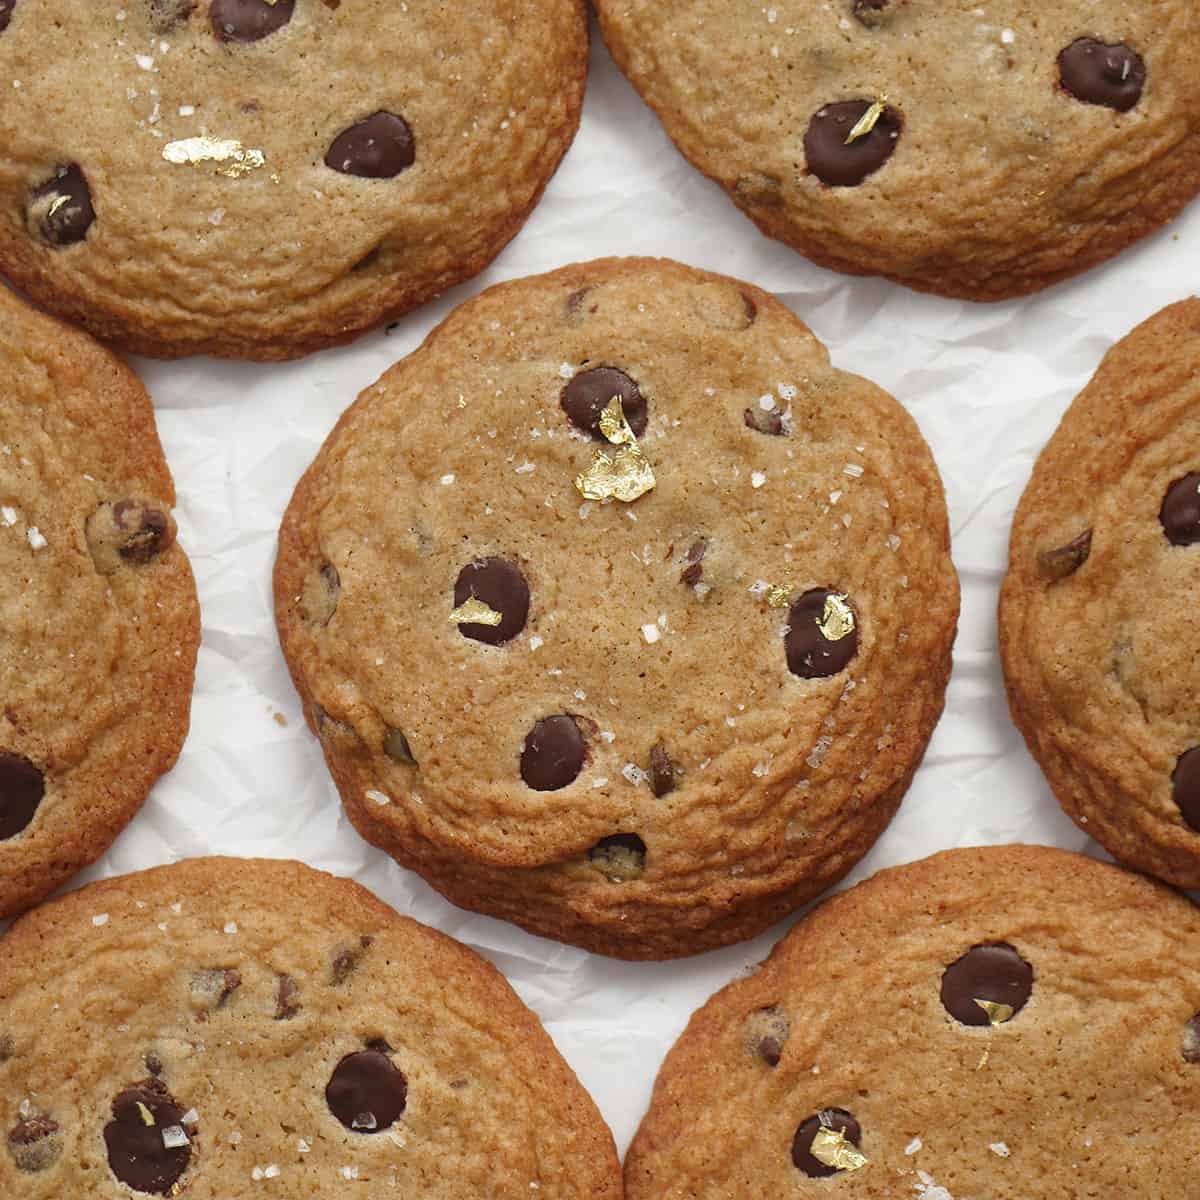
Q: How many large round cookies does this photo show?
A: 7